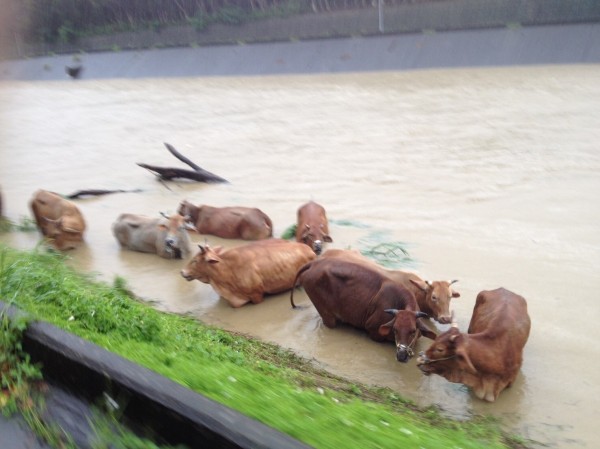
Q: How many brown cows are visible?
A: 7